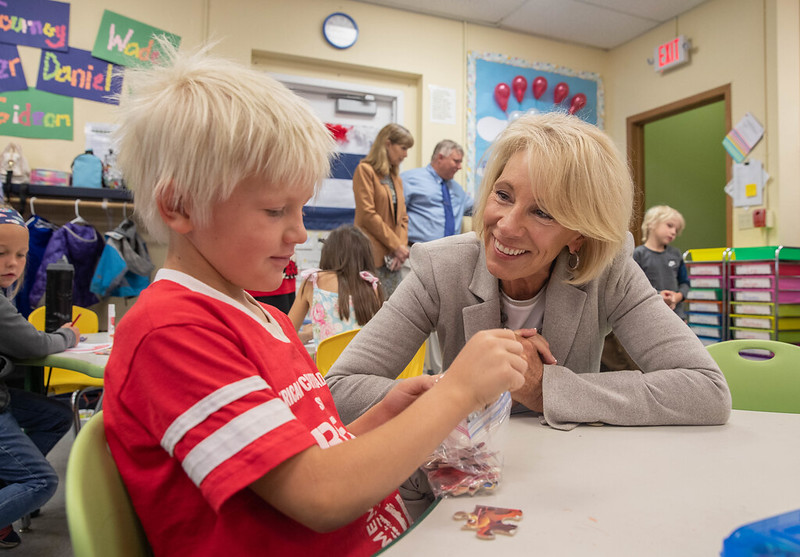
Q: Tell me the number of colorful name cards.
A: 5